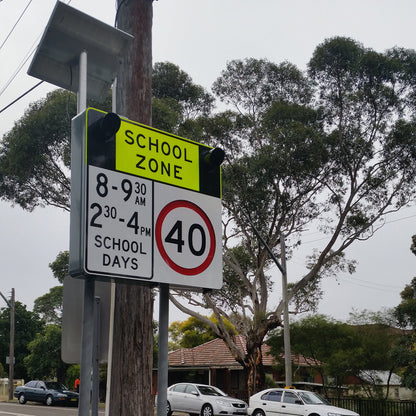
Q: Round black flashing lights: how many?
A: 2